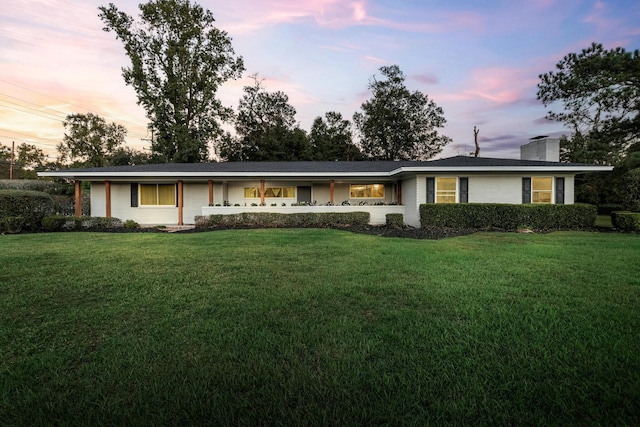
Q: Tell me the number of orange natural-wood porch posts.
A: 7